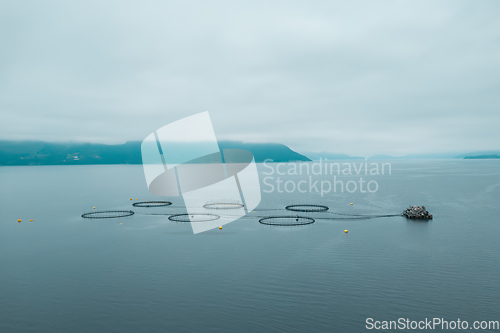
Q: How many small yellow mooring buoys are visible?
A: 11